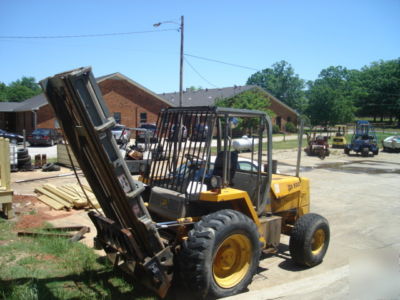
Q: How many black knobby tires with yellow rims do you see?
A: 2